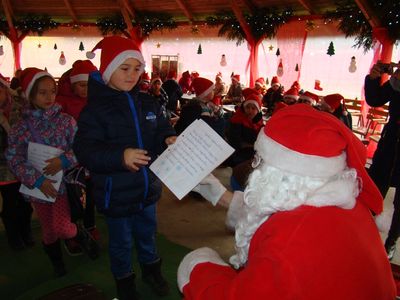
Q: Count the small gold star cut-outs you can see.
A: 3